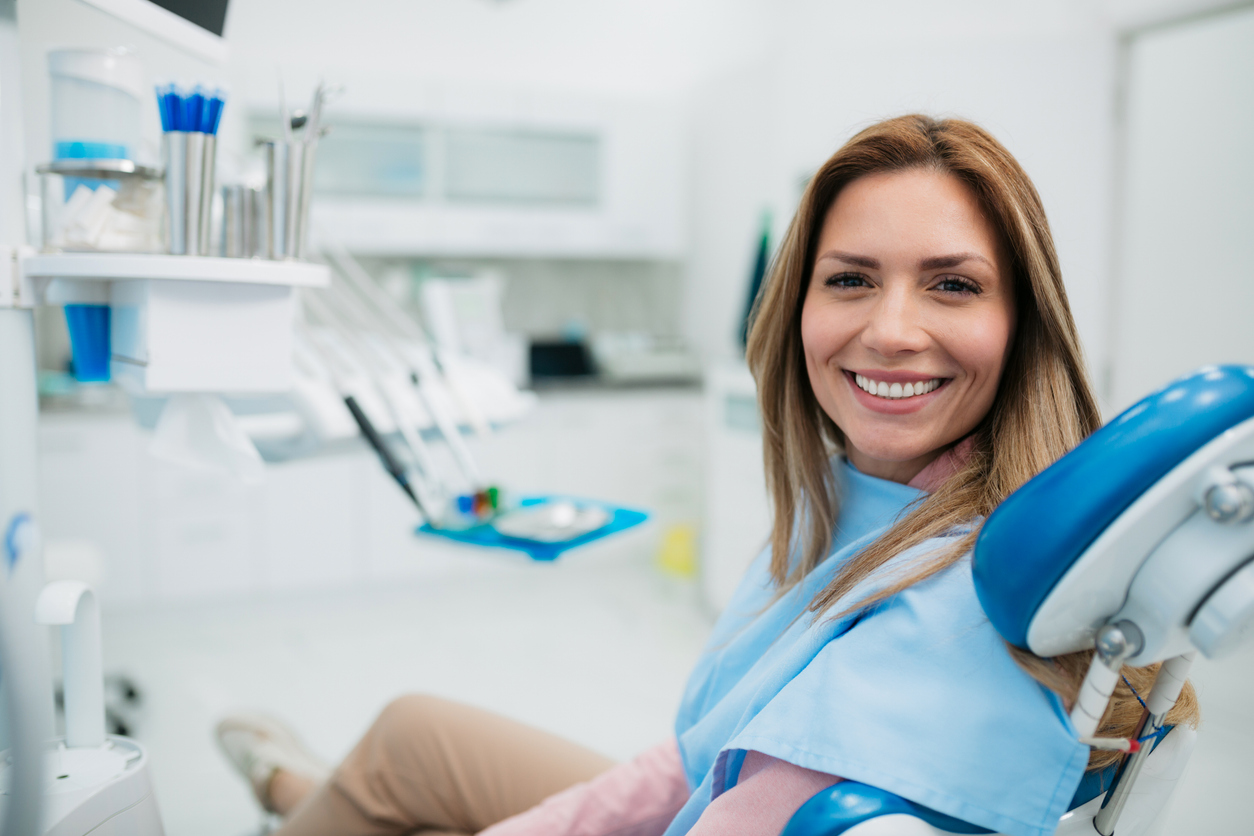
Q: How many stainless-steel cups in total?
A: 3